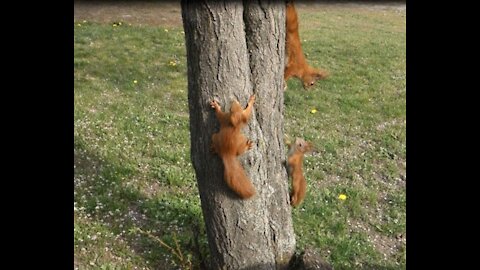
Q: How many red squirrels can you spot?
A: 3